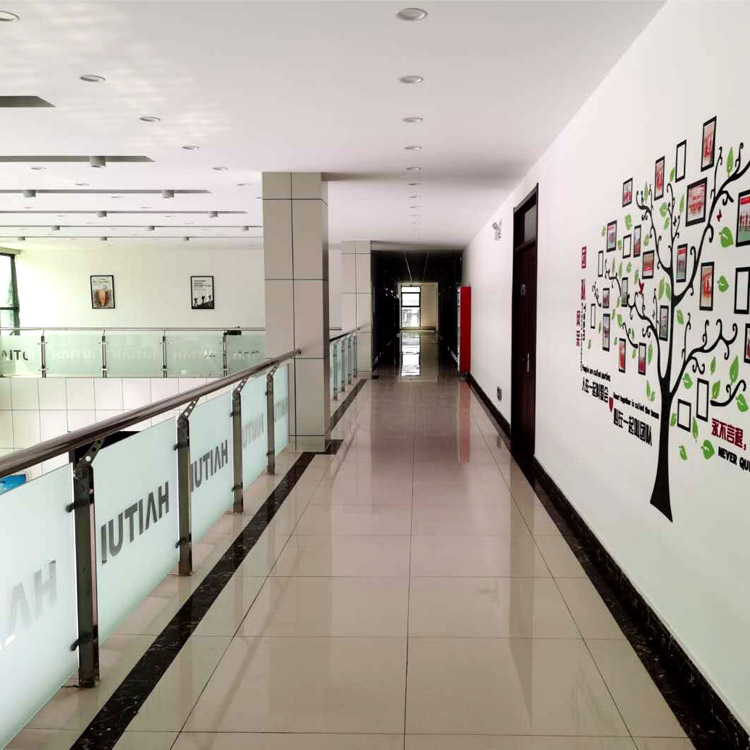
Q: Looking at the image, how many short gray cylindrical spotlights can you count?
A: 11